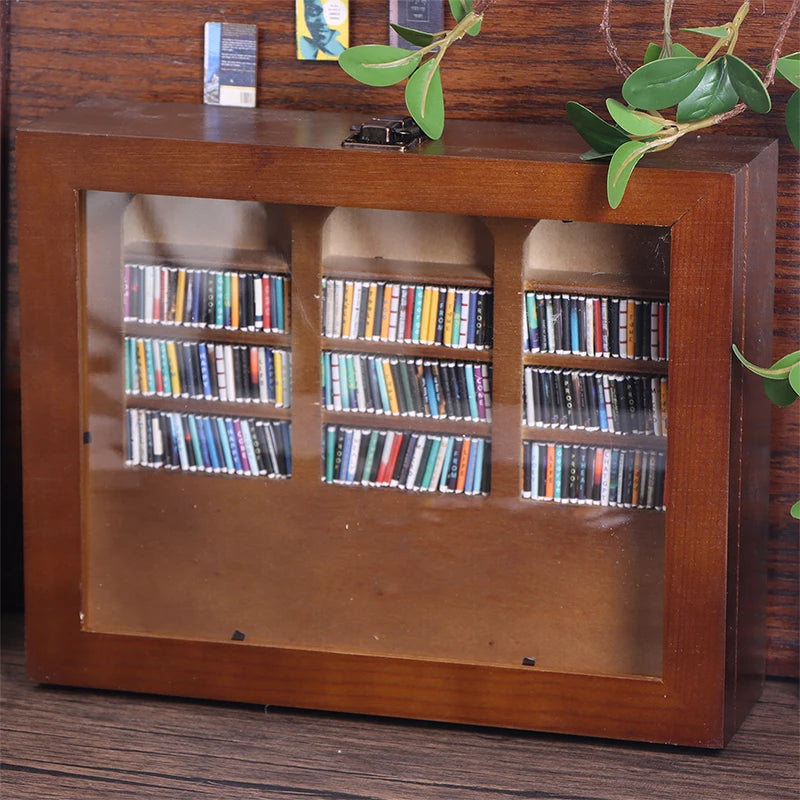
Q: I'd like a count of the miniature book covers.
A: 3